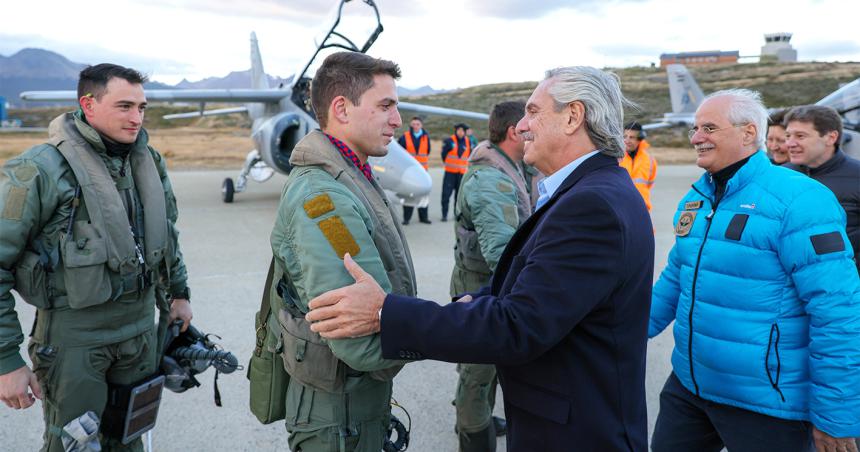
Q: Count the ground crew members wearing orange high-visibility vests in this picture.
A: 3